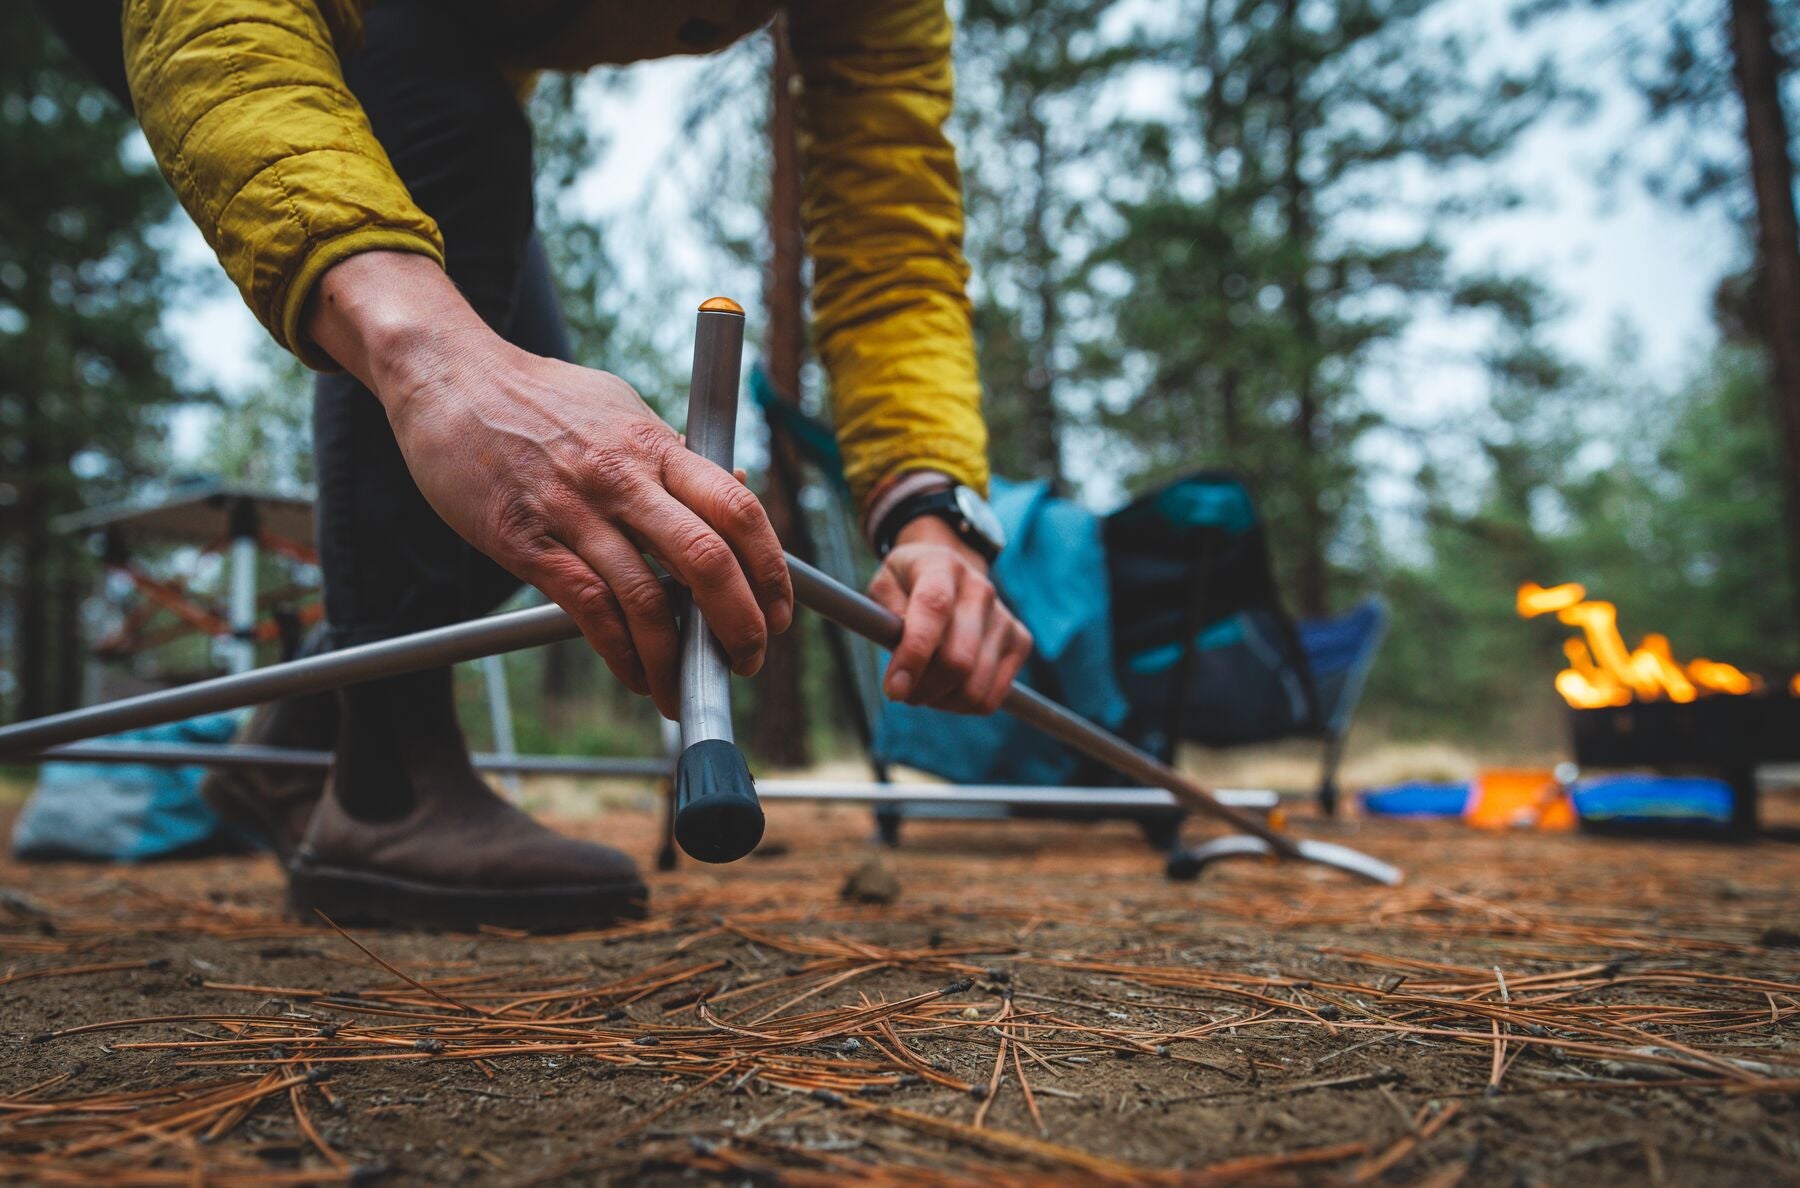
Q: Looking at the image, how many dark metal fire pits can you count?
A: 1